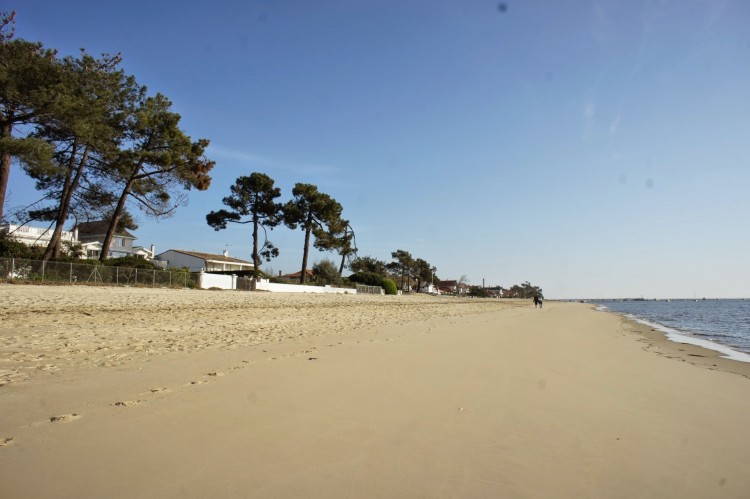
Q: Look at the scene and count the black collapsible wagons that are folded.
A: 0